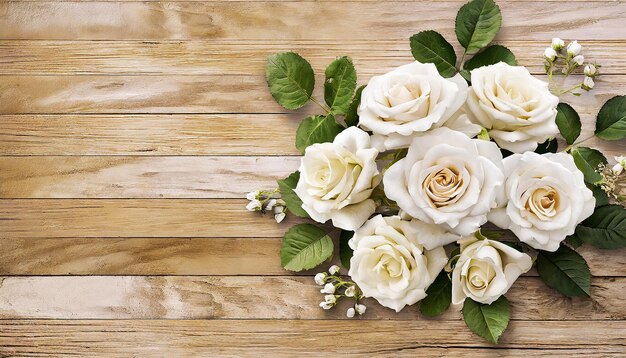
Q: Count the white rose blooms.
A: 7